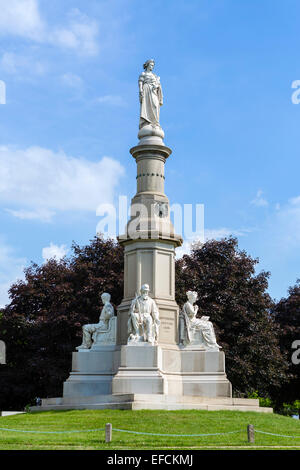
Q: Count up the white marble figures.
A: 4